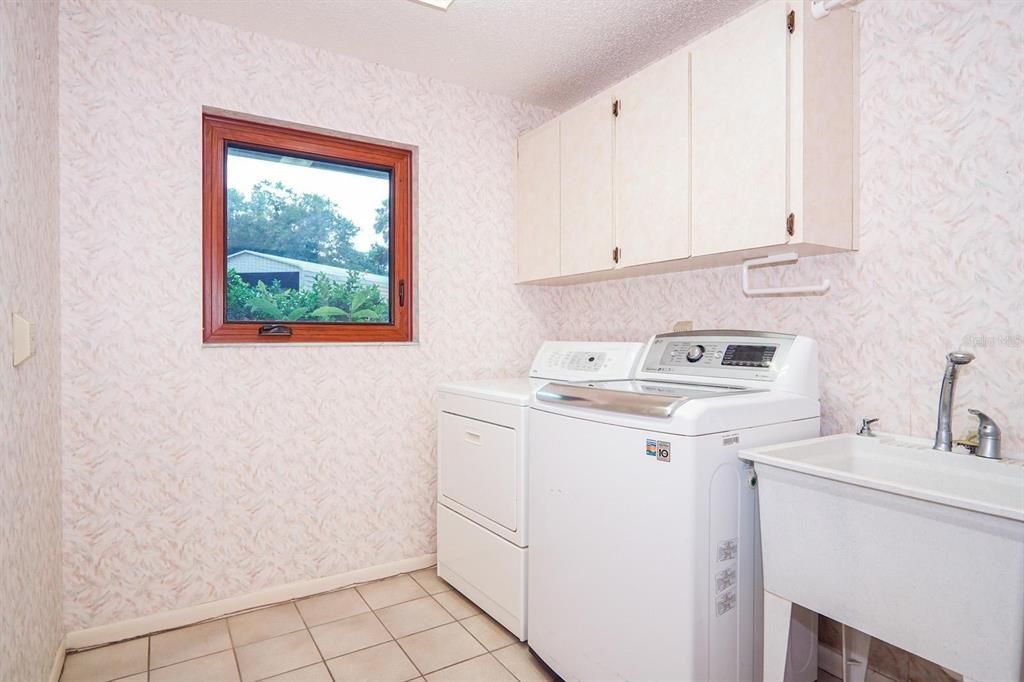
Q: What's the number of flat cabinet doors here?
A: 4